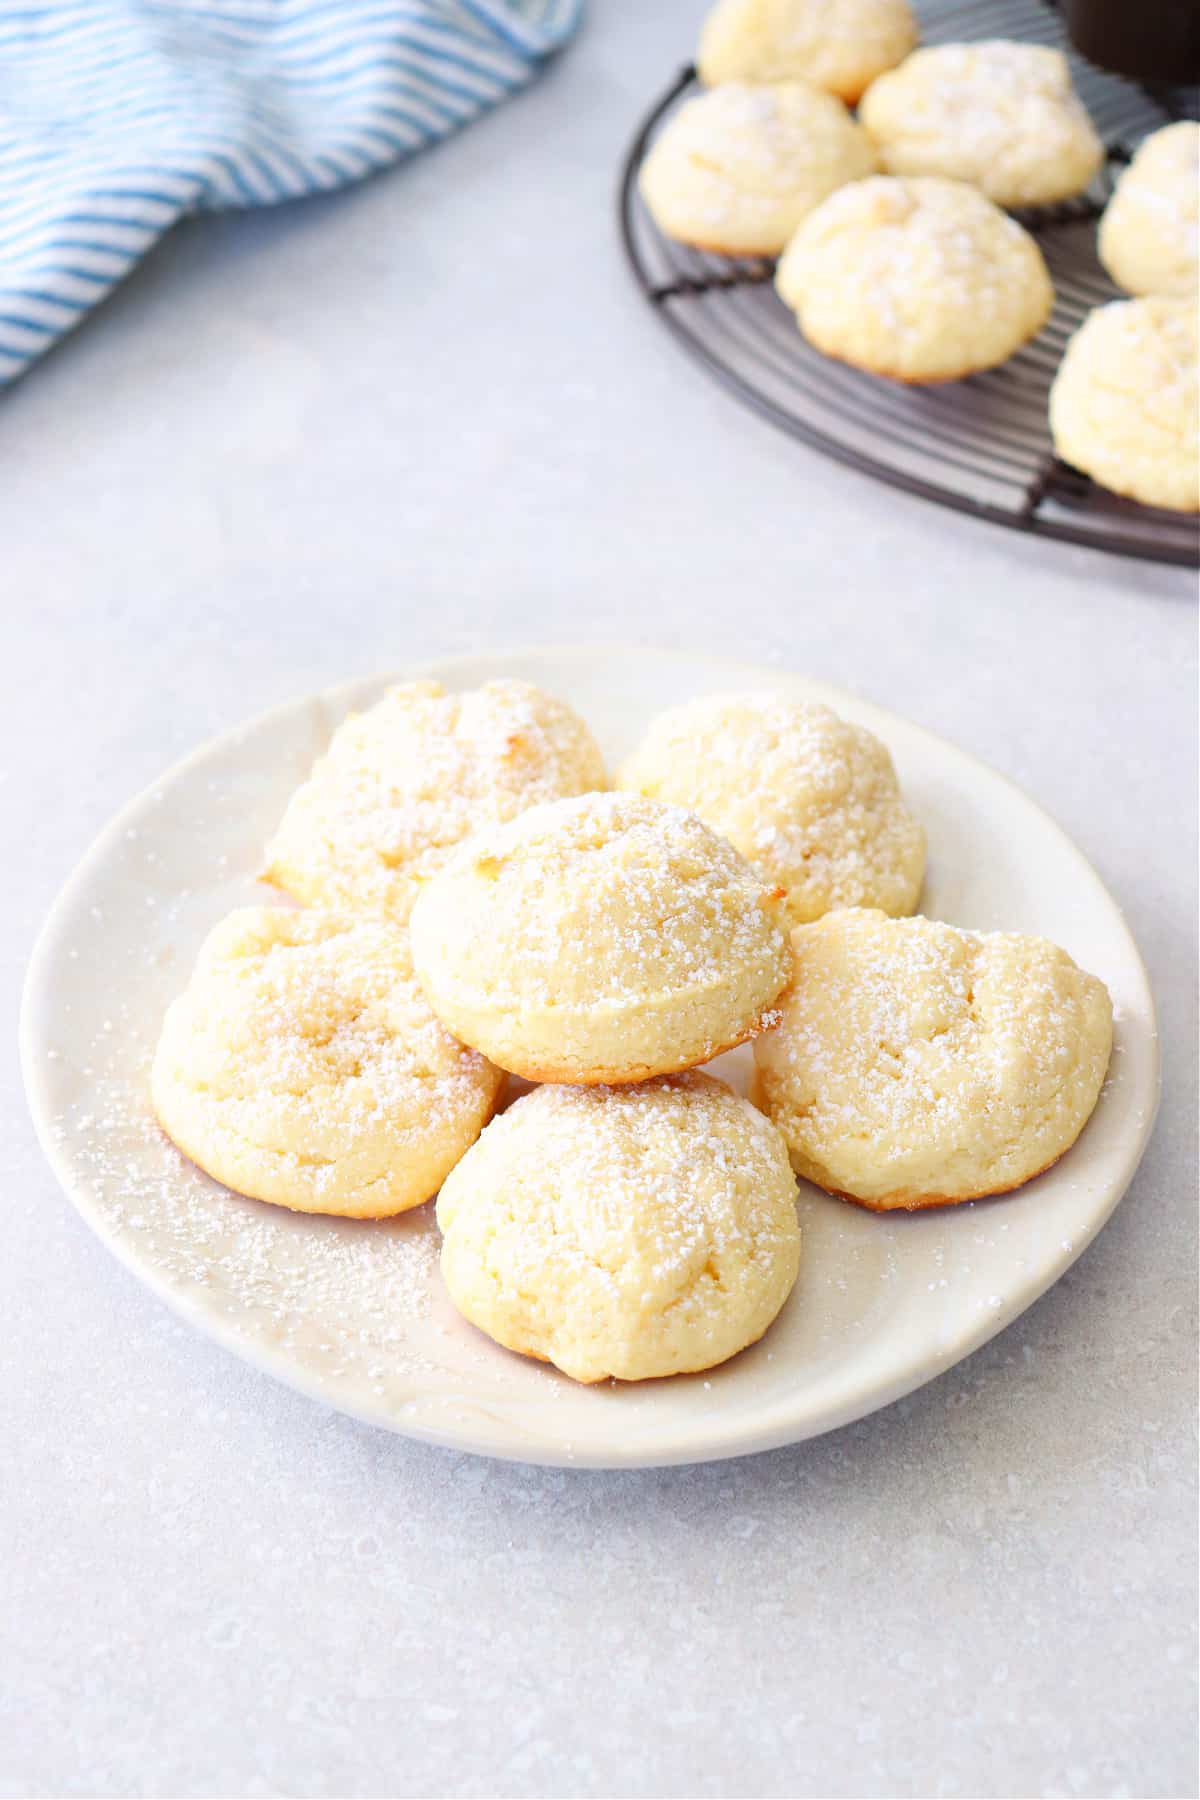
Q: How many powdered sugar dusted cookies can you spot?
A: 12